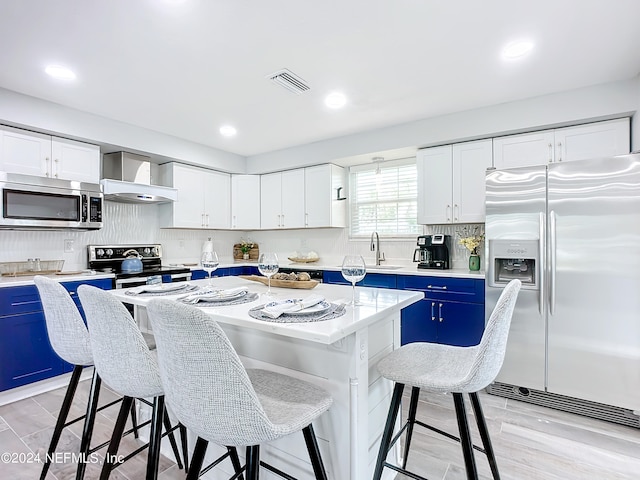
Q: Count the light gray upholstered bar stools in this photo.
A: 4